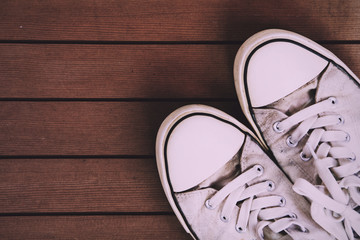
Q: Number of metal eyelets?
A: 15